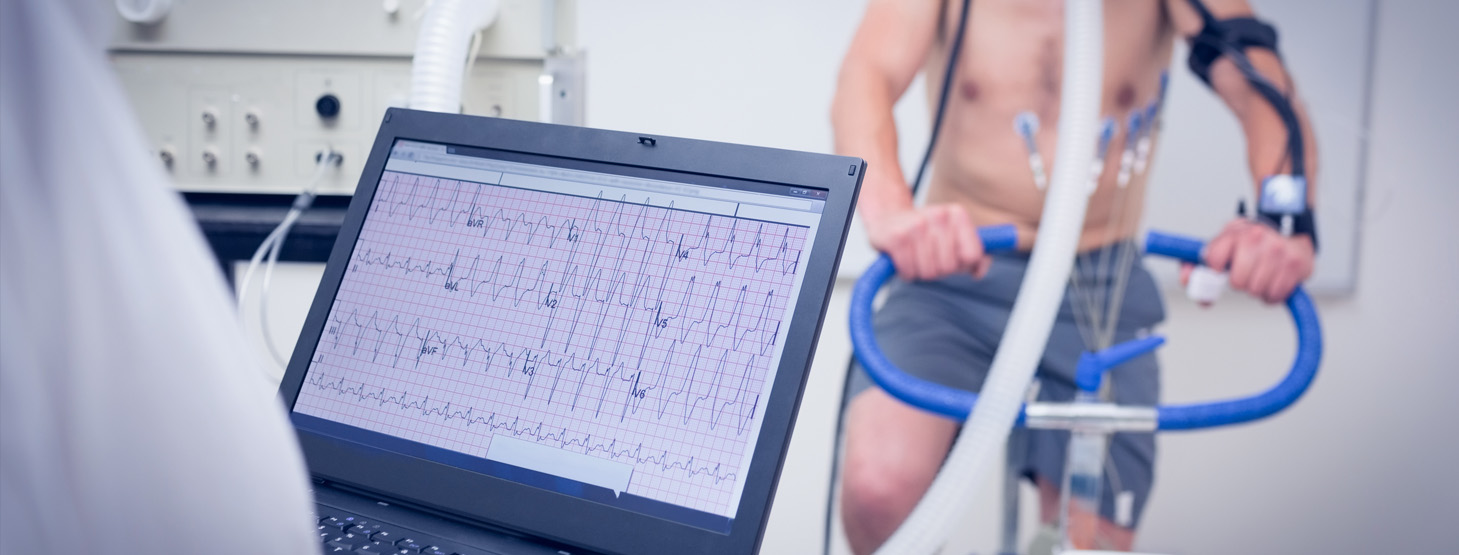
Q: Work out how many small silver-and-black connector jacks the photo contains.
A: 5